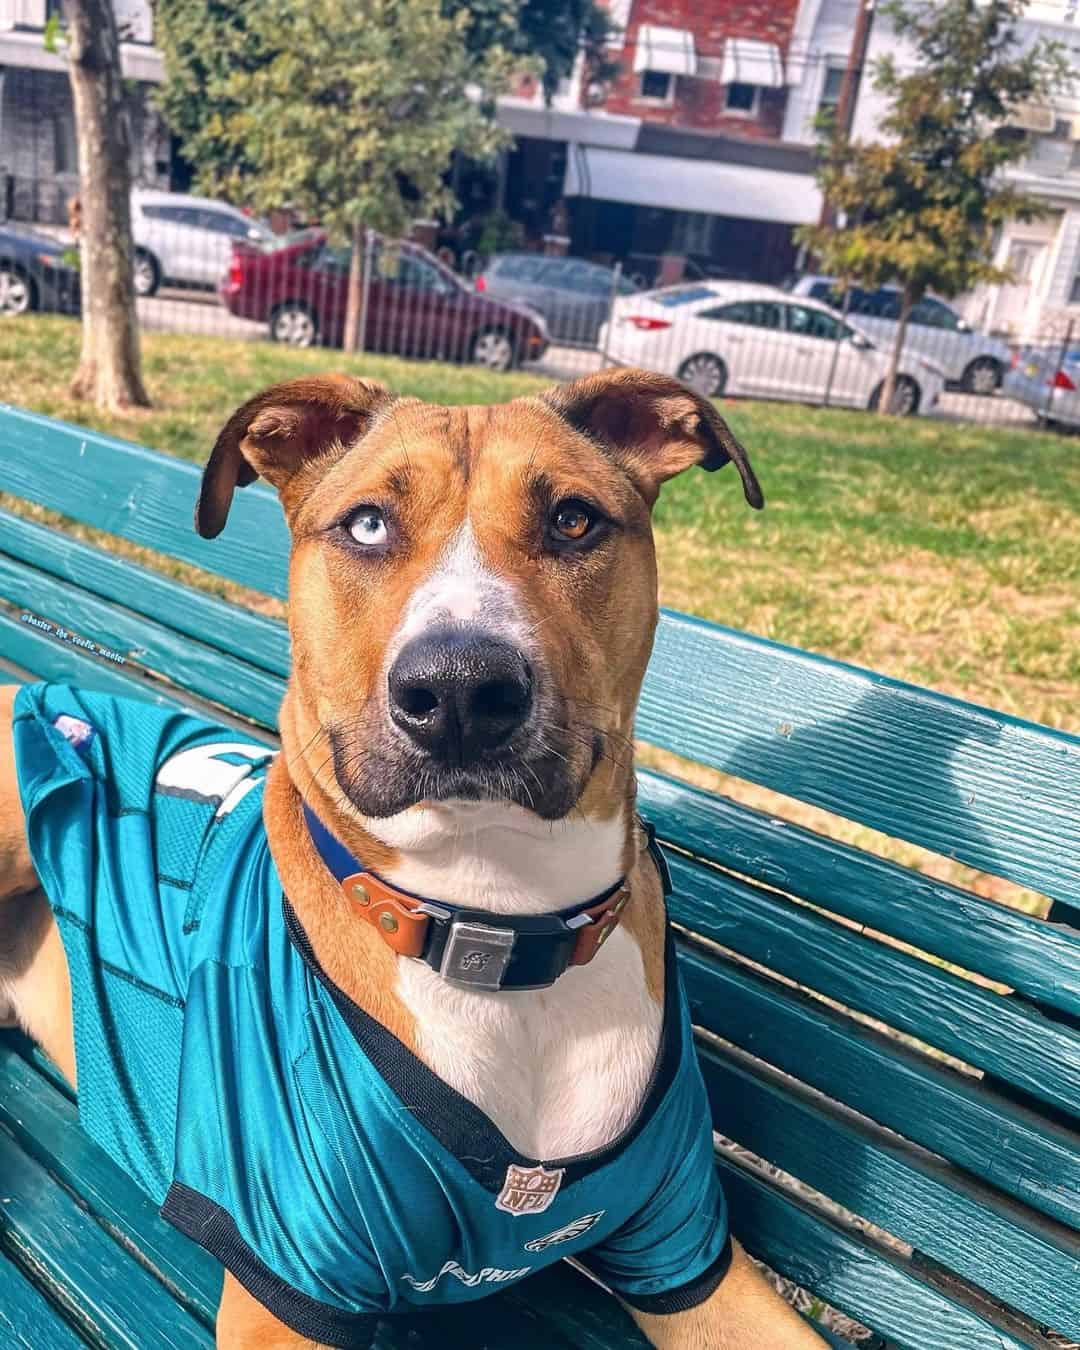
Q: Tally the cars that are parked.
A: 7